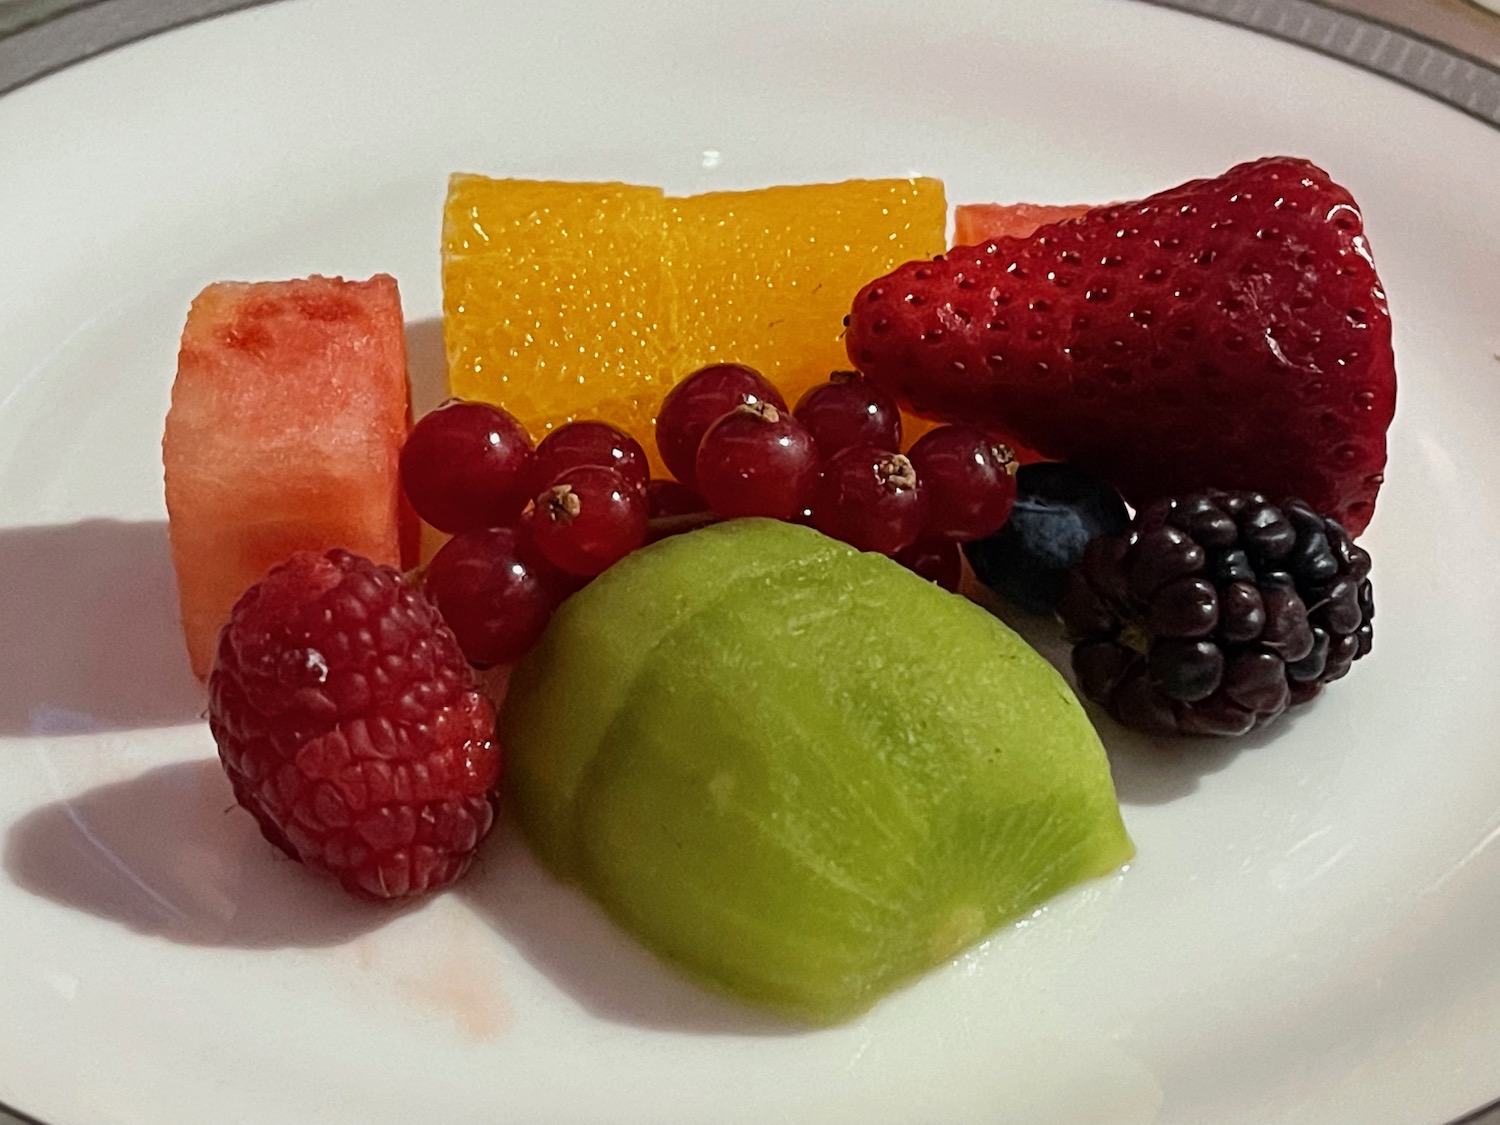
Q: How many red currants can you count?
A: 11